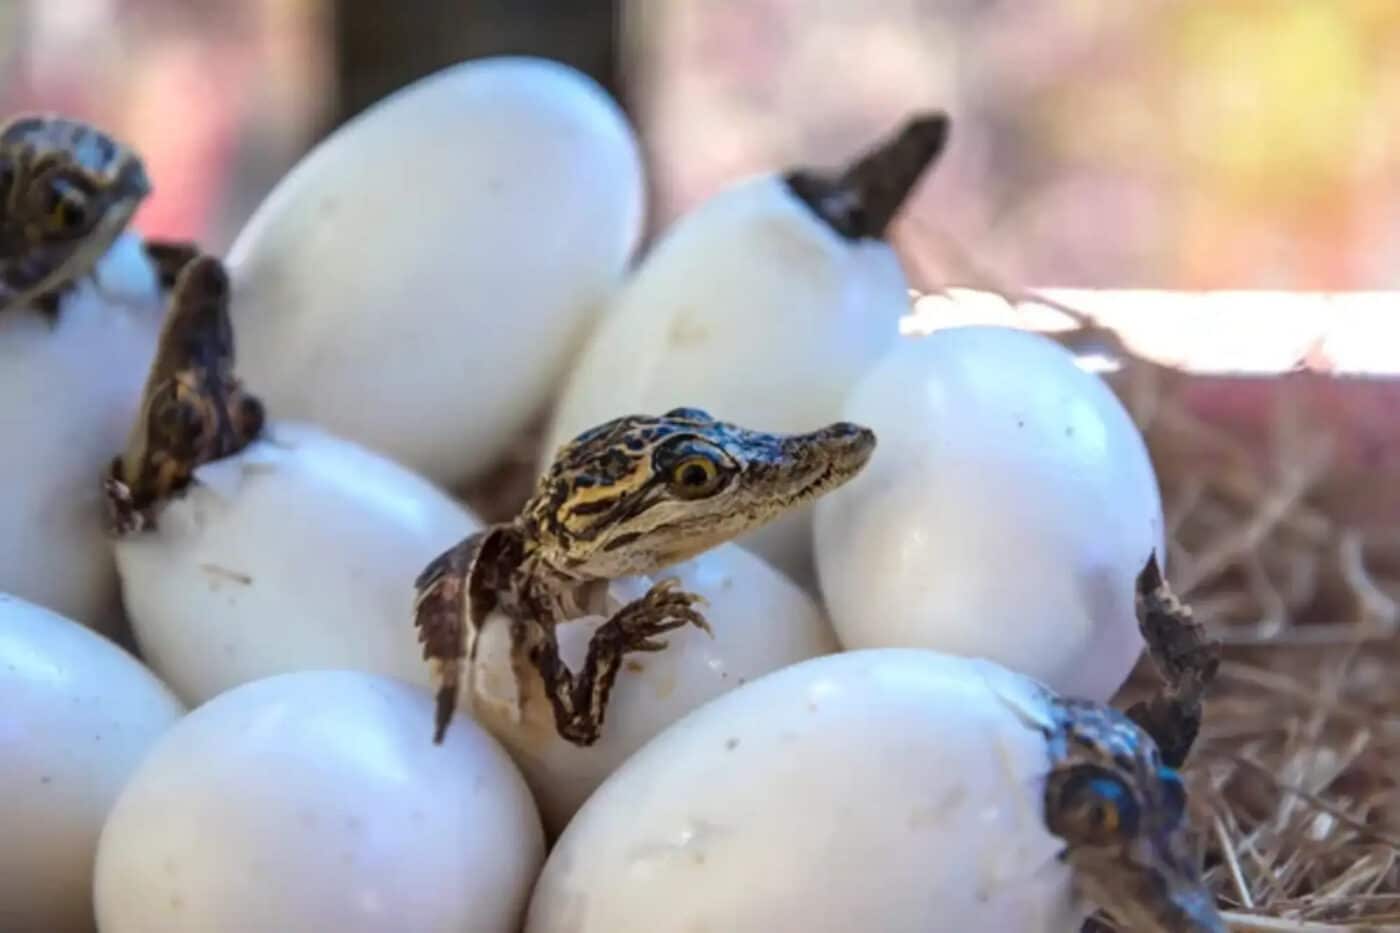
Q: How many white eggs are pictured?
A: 9